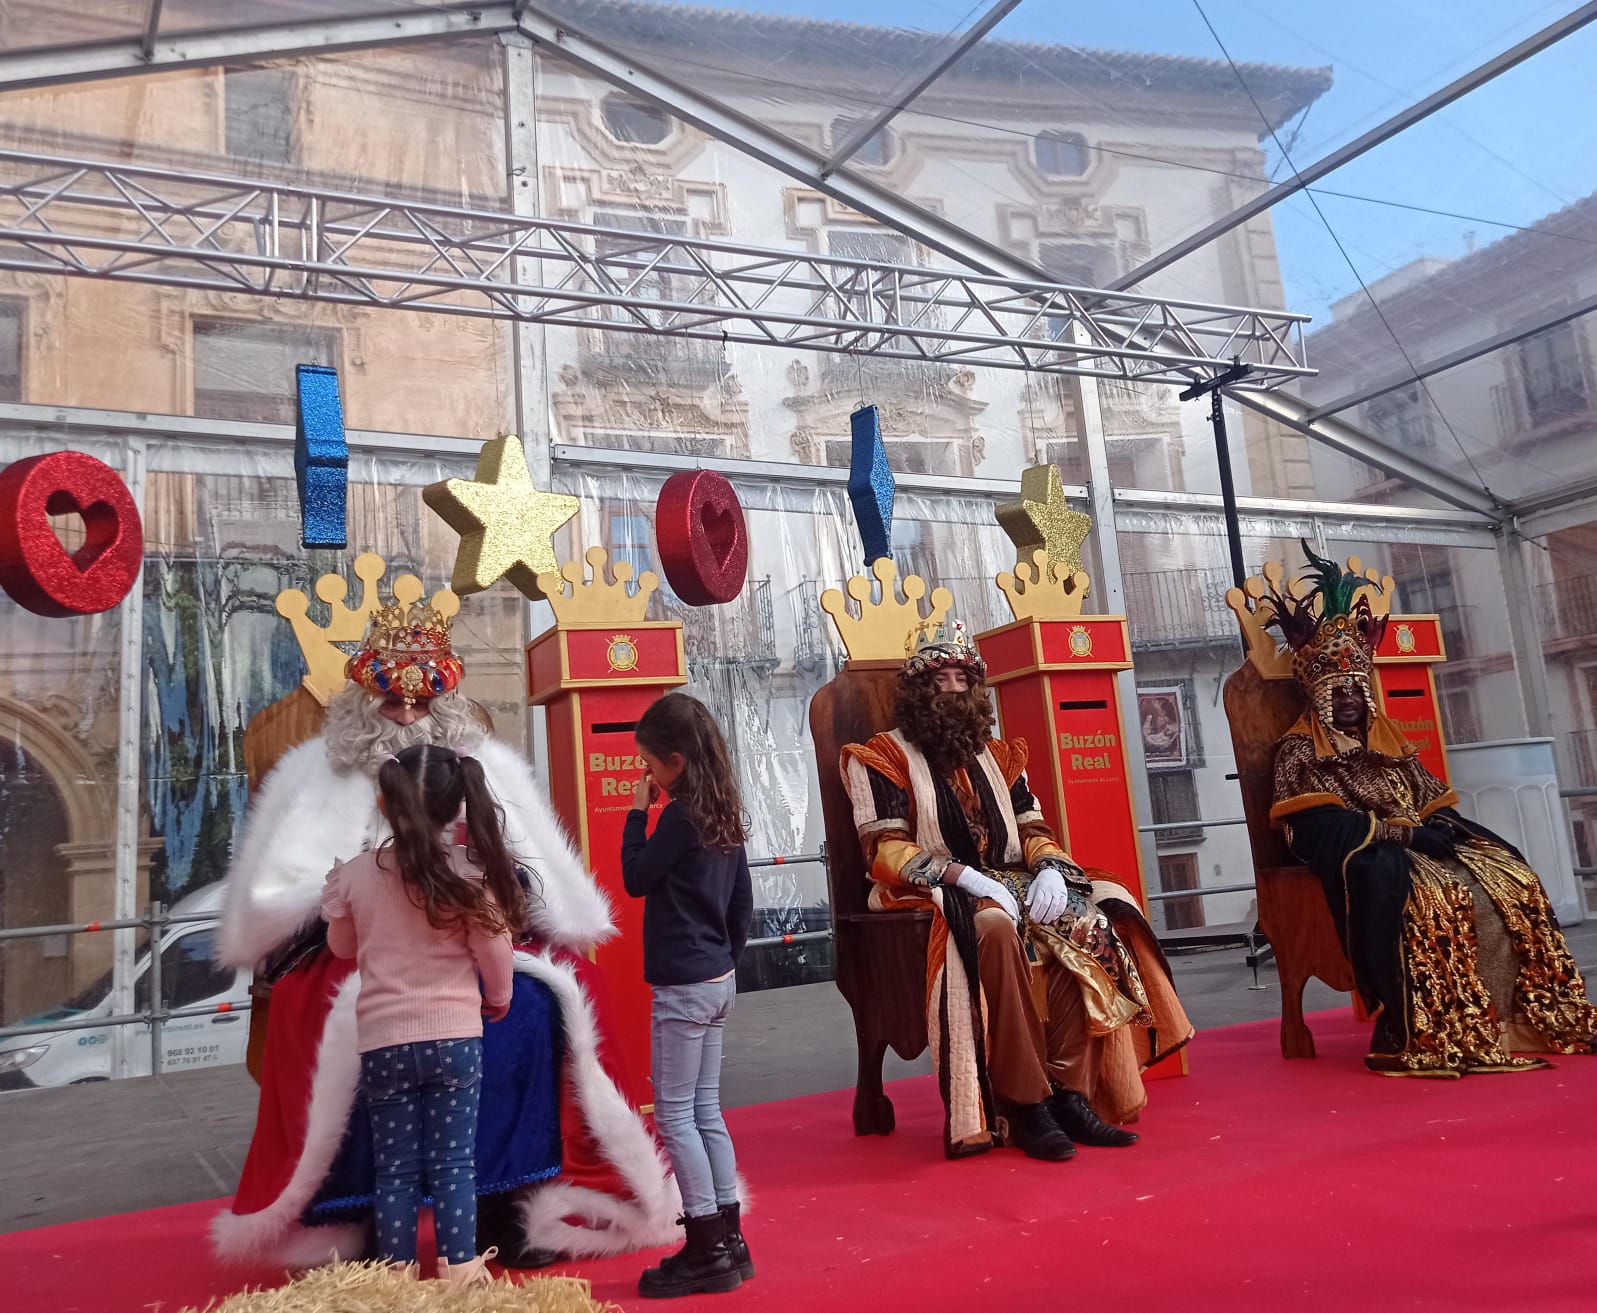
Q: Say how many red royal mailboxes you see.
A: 3